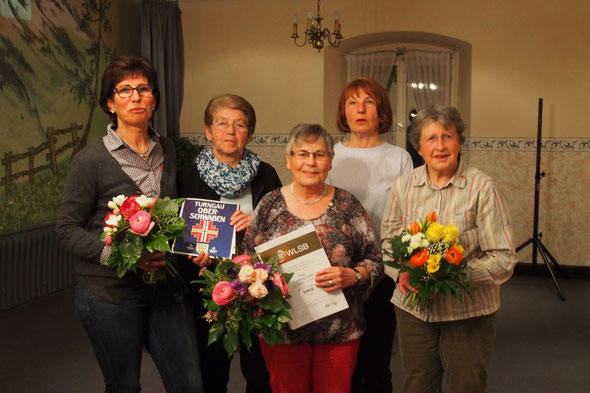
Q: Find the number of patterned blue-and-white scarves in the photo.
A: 1